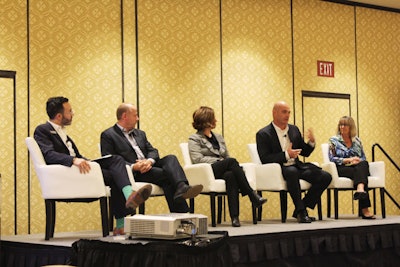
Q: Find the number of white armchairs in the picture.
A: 5